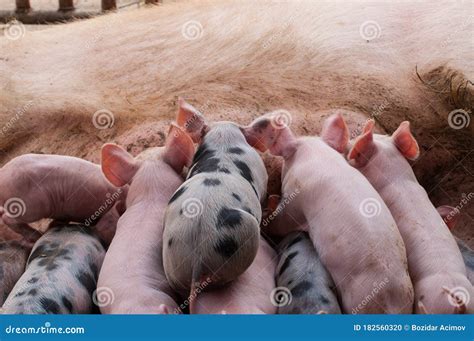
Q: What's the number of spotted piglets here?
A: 3